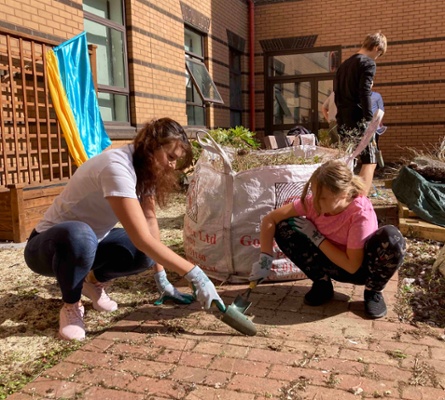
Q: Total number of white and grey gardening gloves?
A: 4